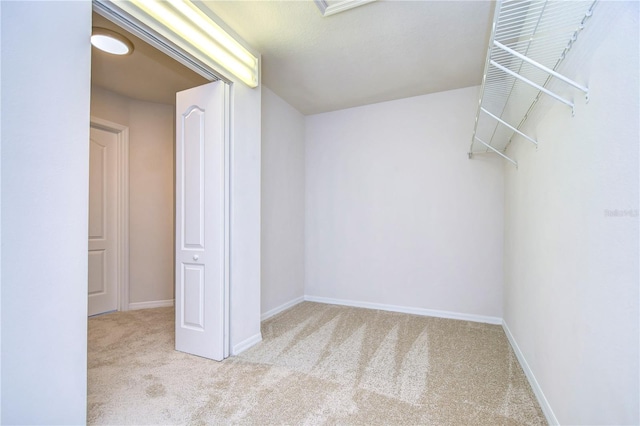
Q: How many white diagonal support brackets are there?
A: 4